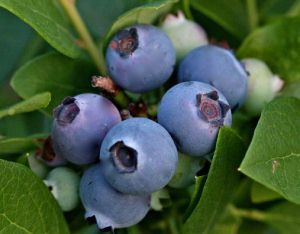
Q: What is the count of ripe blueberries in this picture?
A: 6